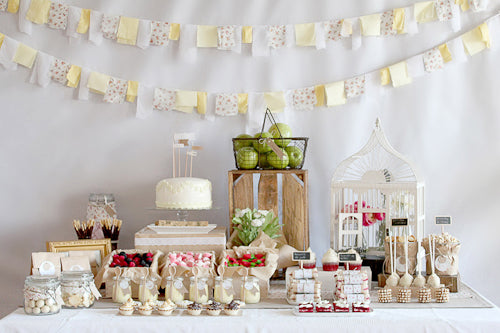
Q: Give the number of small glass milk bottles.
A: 6